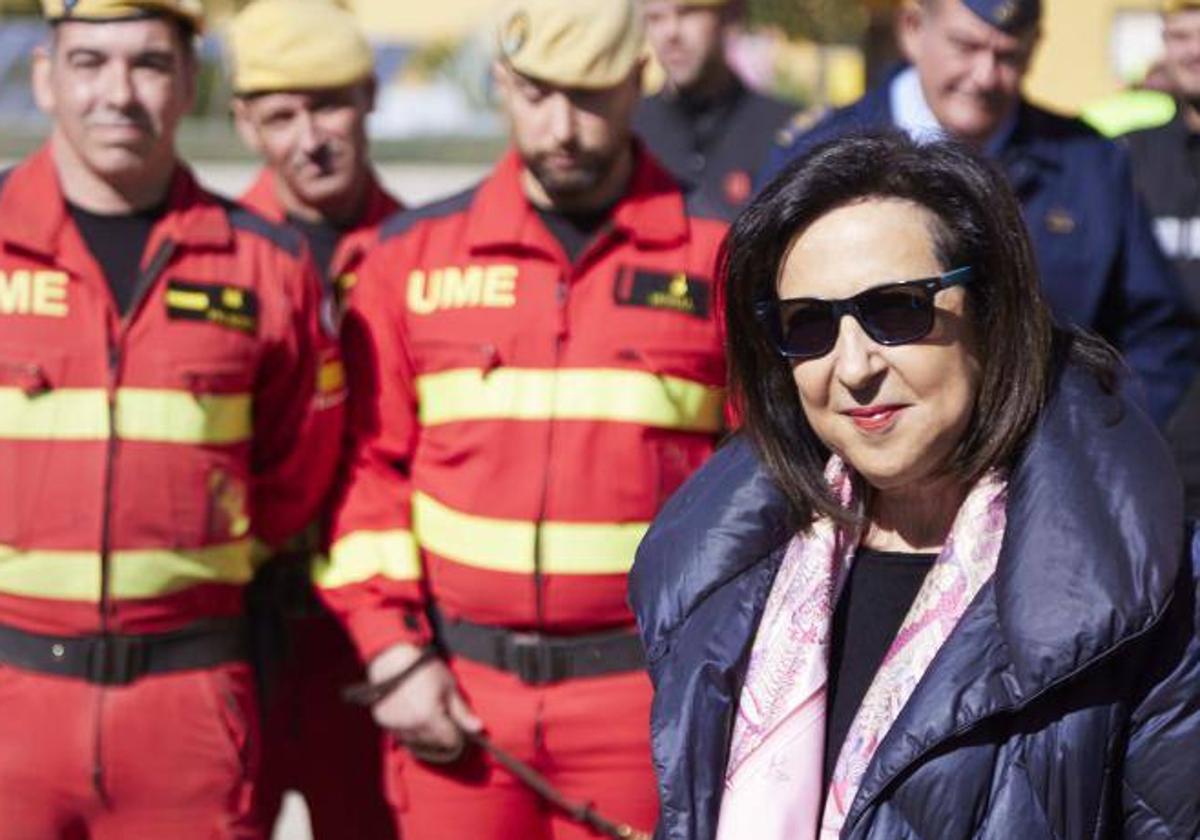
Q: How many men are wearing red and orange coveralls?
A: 3